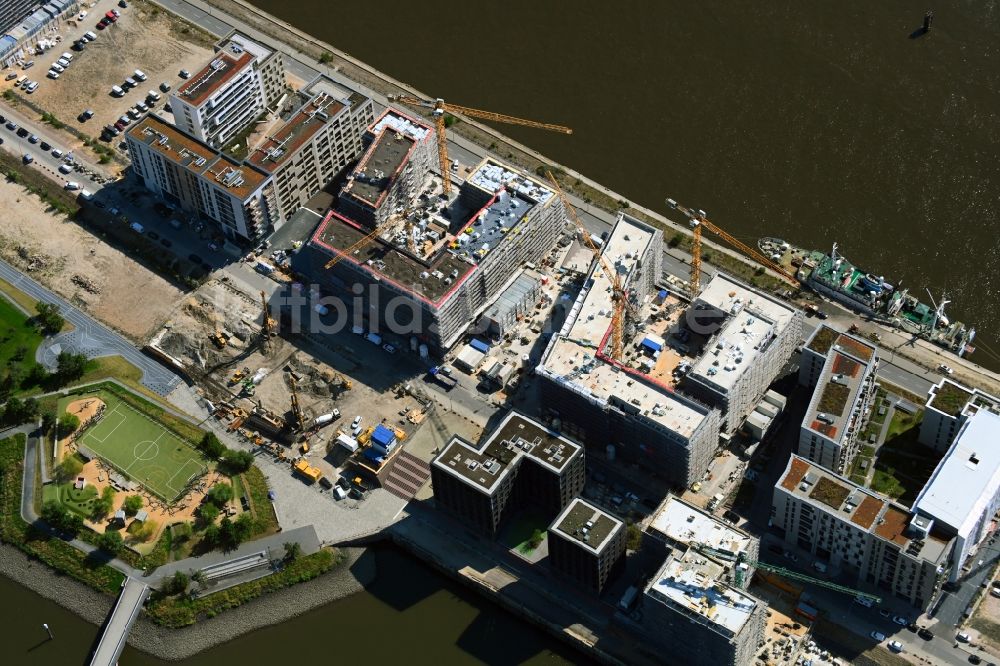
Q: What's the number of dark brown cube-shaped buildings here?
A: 2